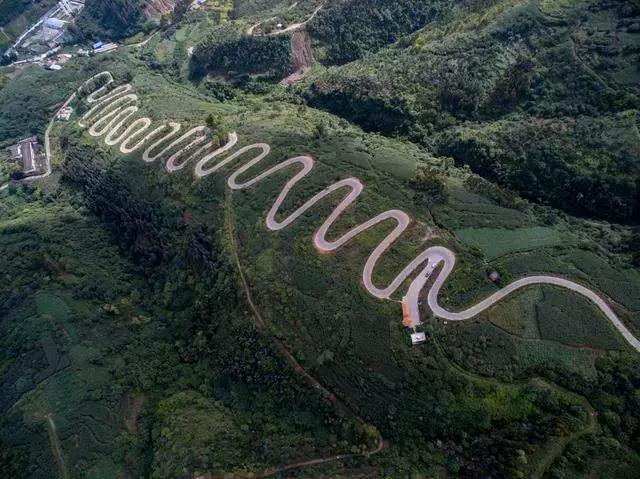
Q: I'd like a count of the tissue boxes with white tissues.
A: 0